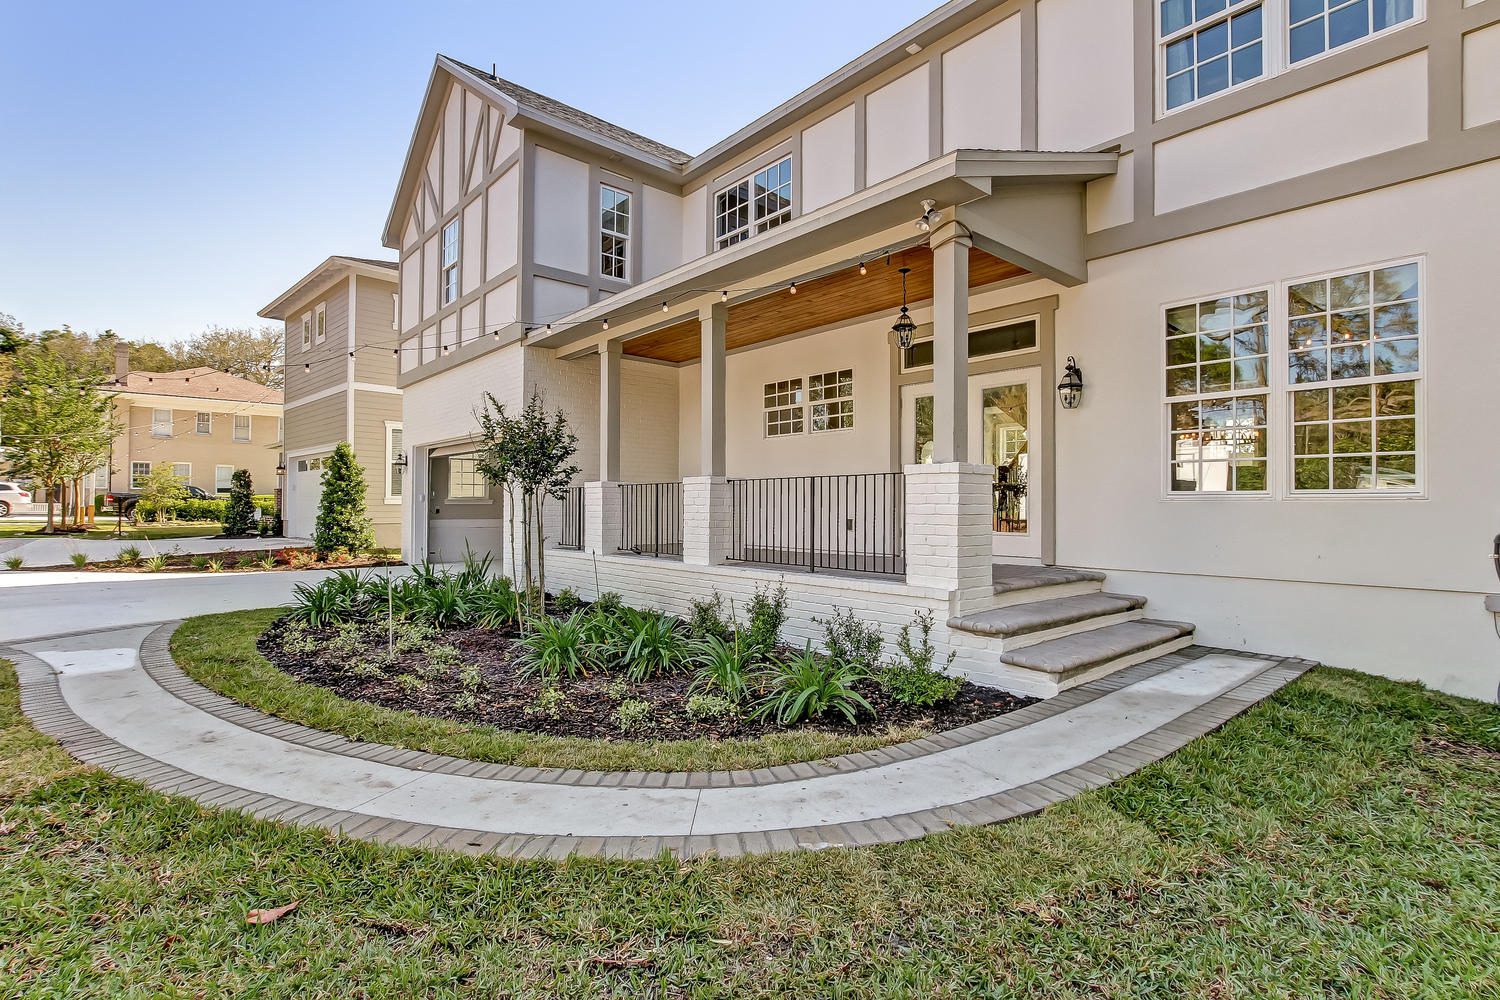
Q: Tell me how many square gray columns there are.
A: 3